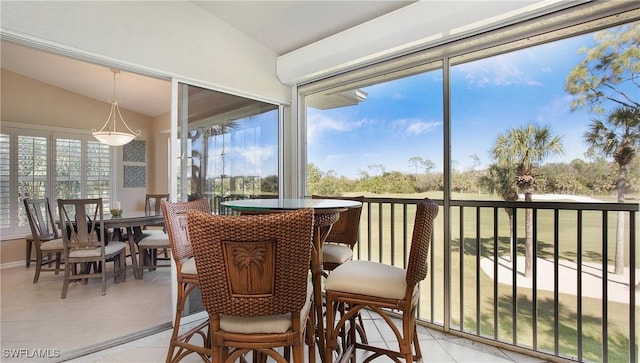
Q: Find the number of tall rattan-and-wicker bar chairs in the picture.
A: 4